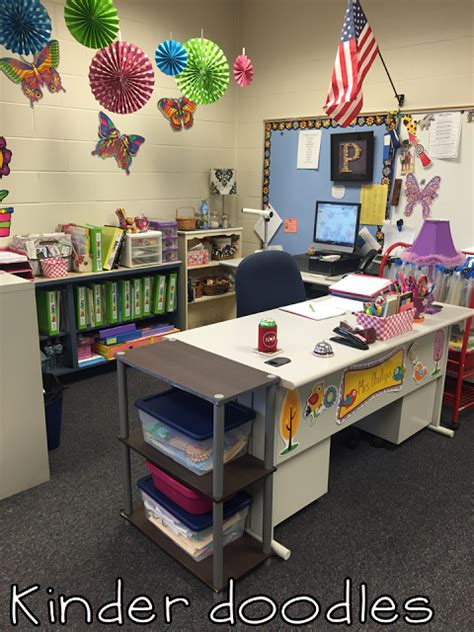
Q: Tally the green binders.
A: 10